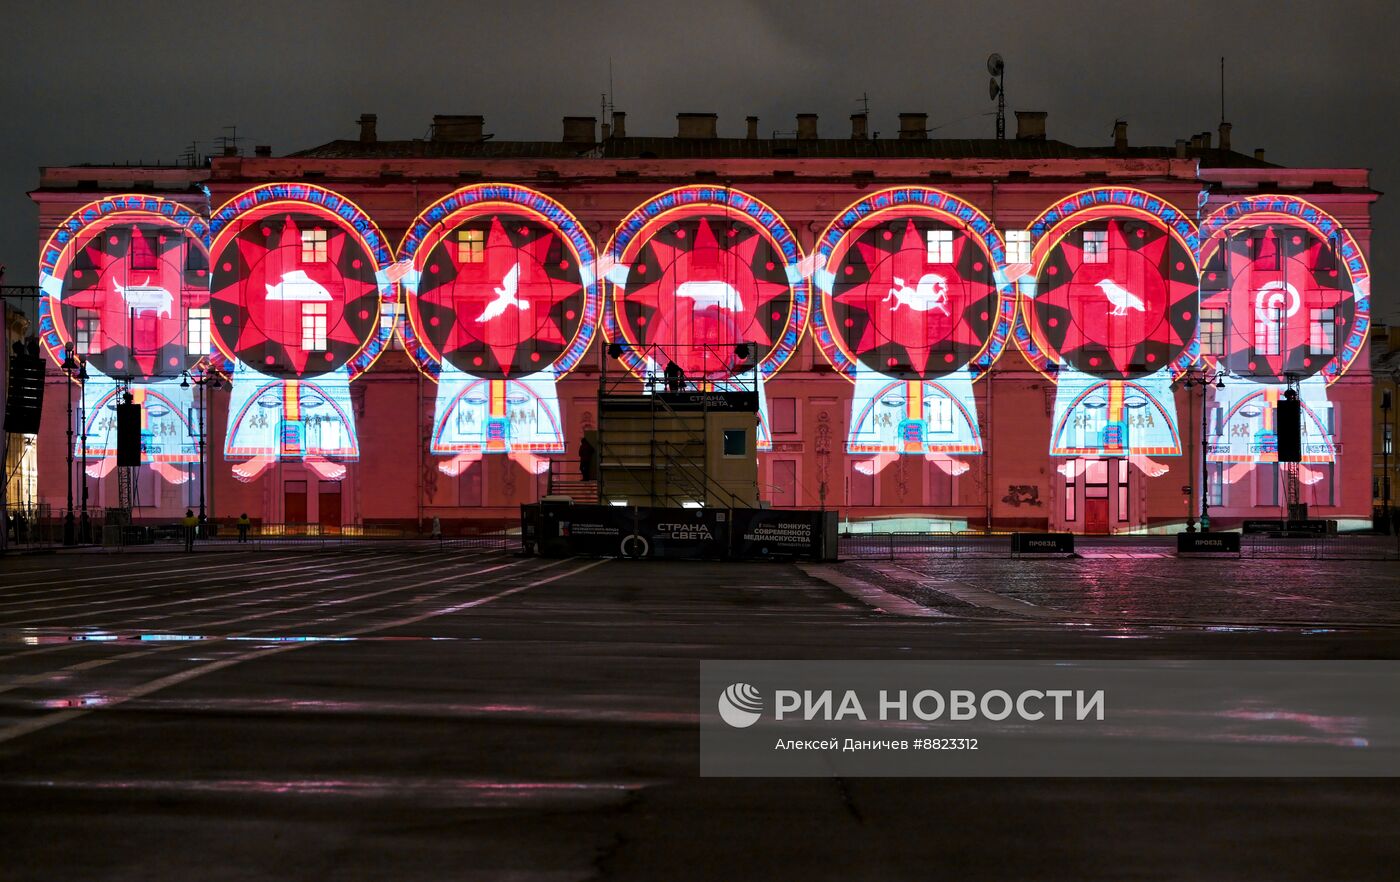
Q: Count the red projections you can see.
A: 7